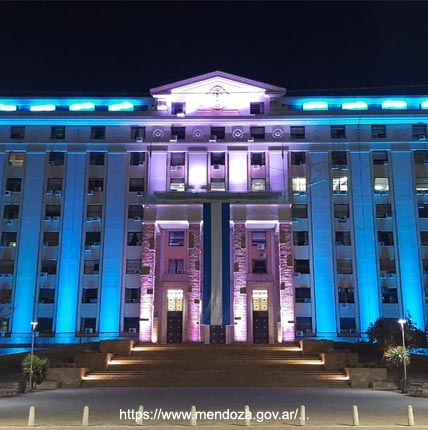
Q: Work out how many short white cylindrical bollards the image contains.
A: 8